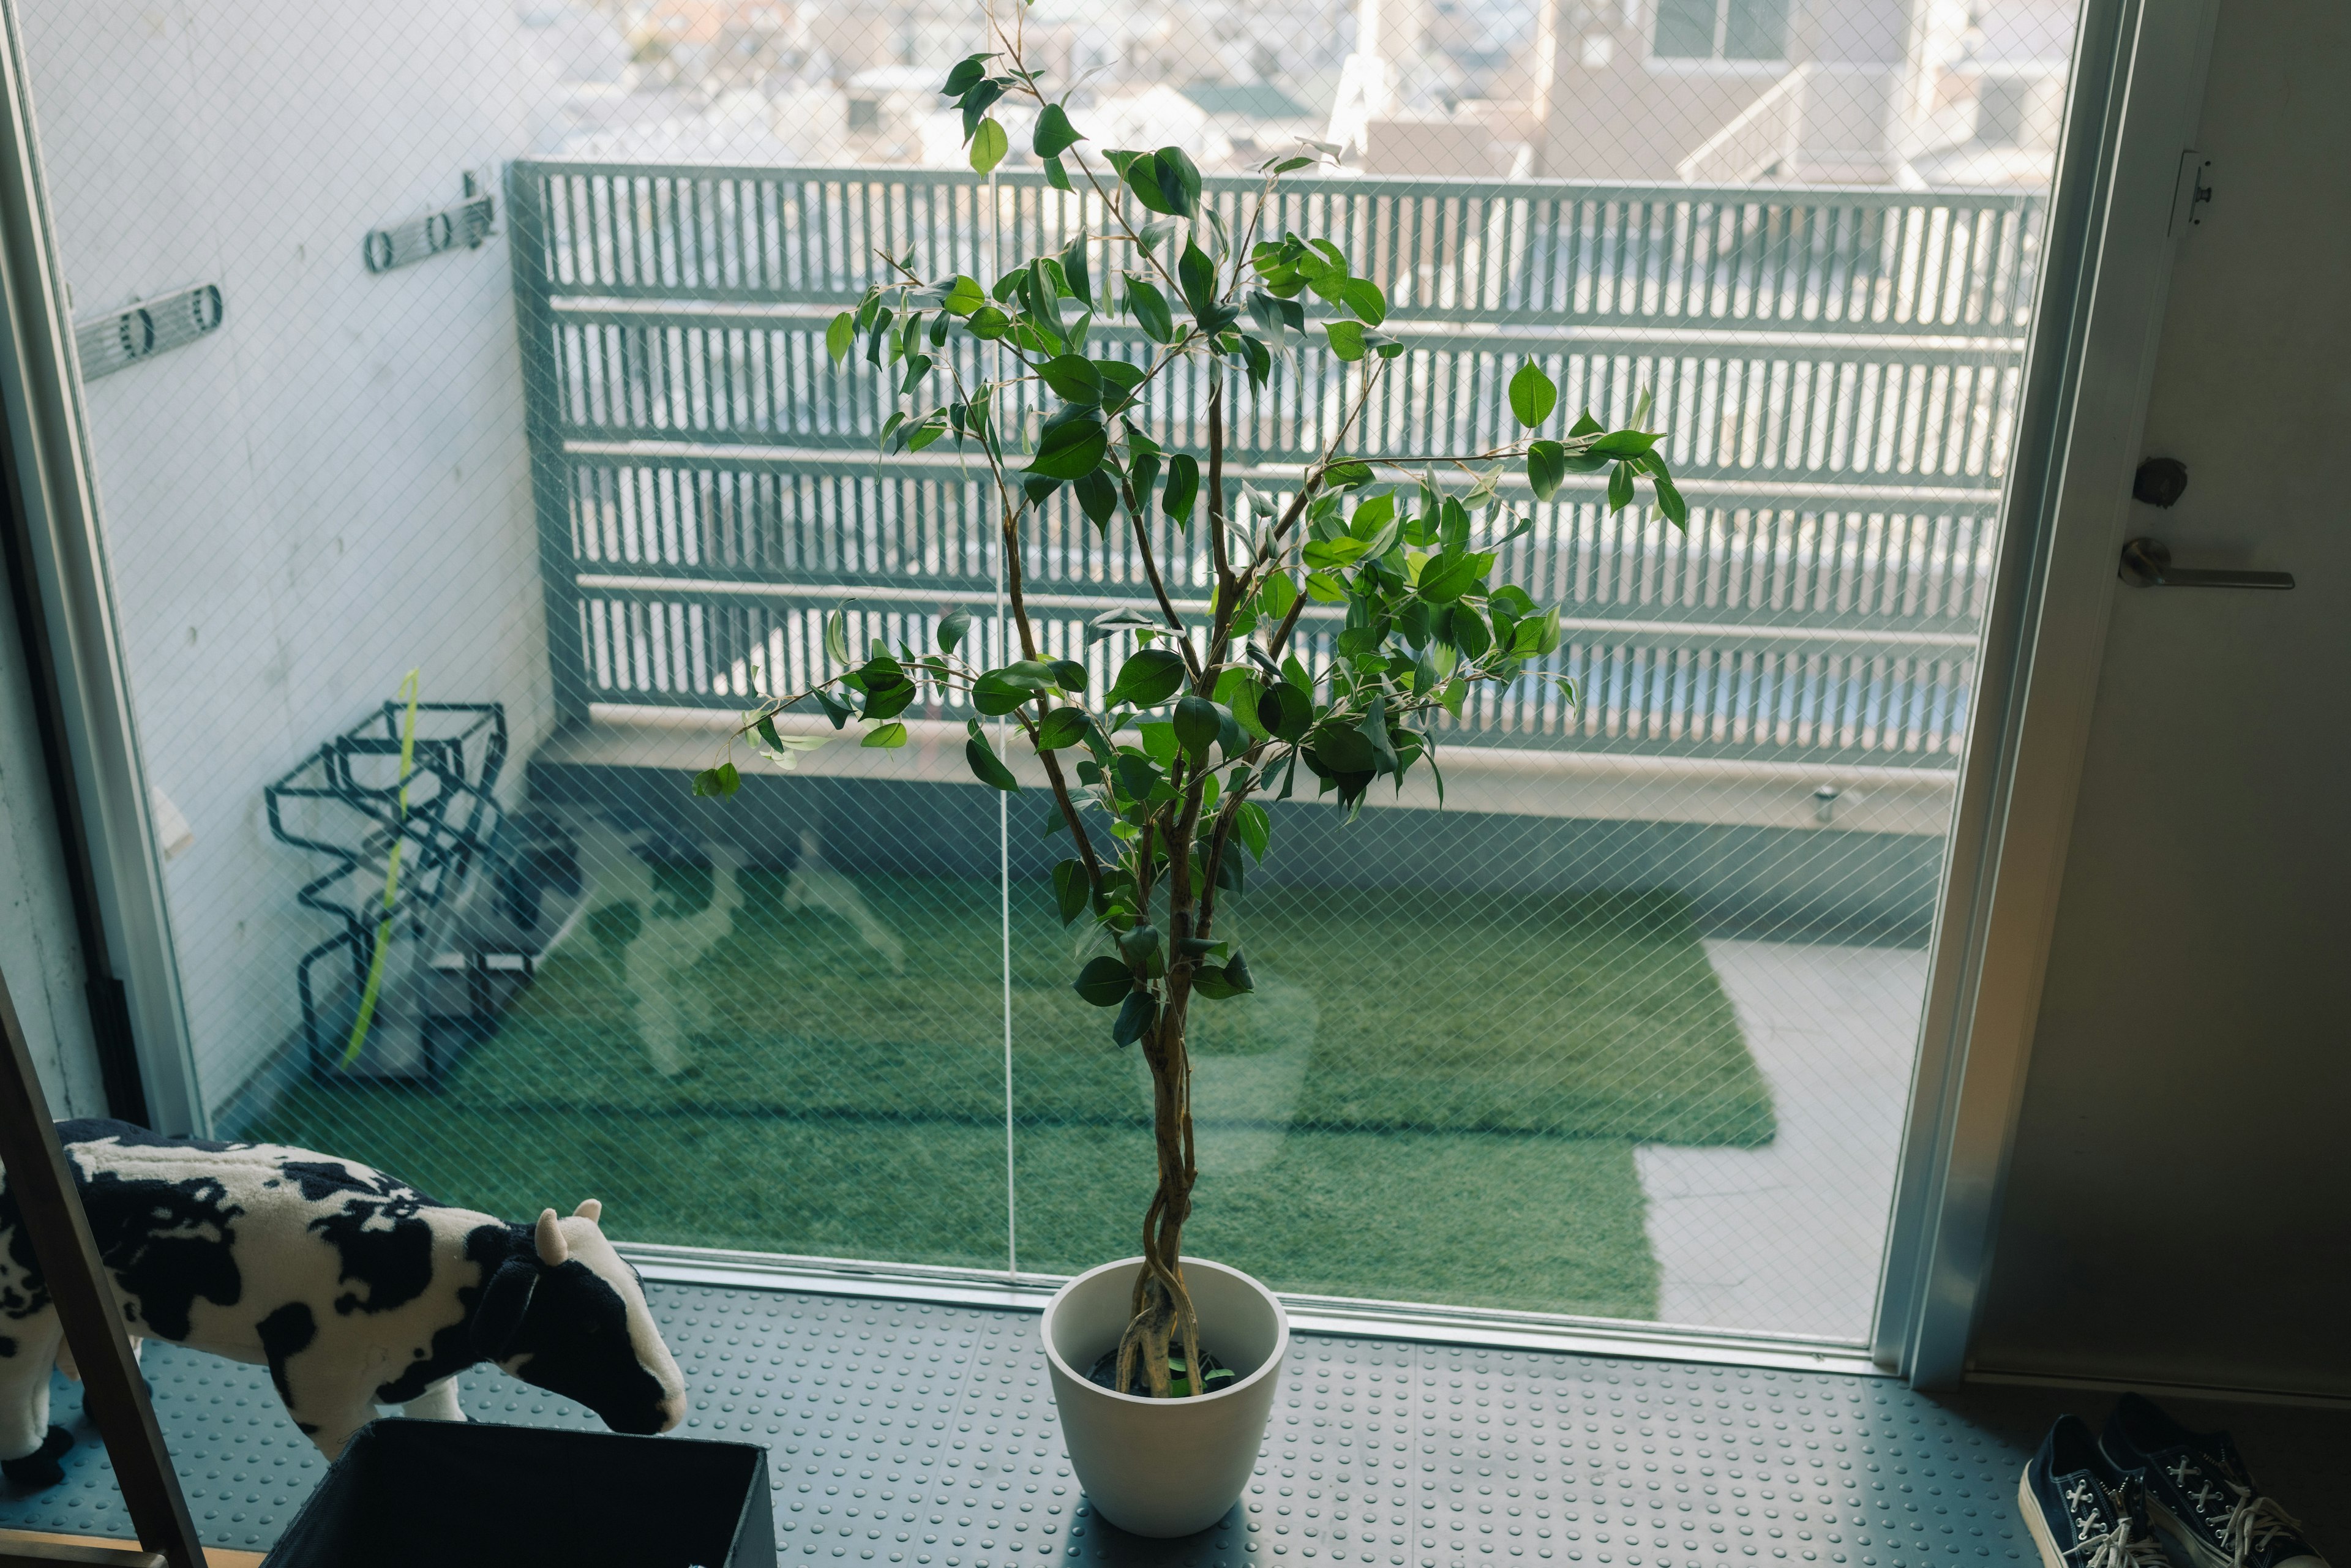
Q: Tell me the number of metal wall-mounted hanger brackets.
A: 2